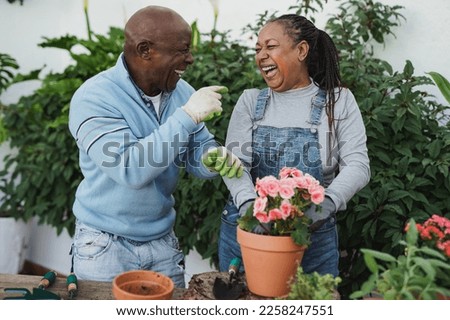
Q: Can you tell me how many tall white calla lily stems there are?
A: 2